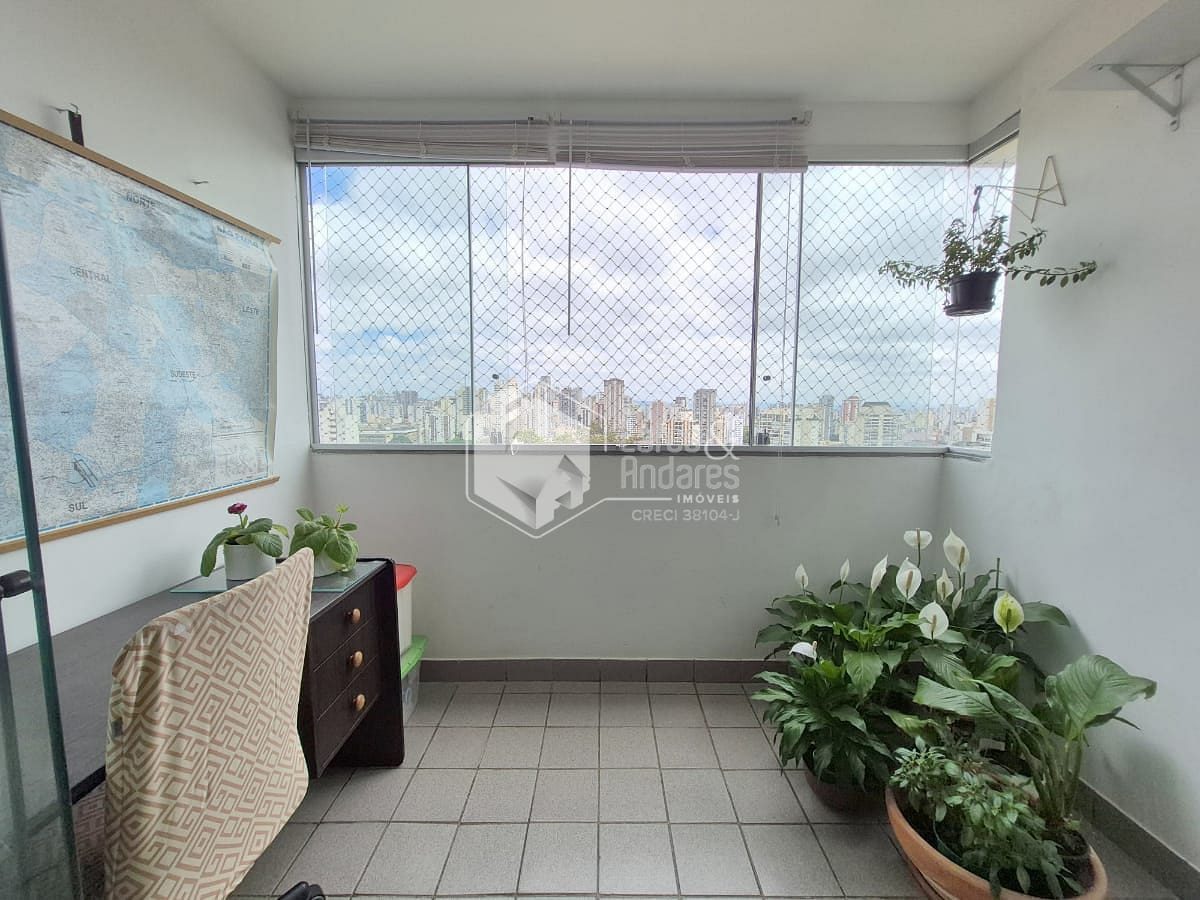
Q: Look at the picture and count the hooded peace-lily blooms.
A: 11